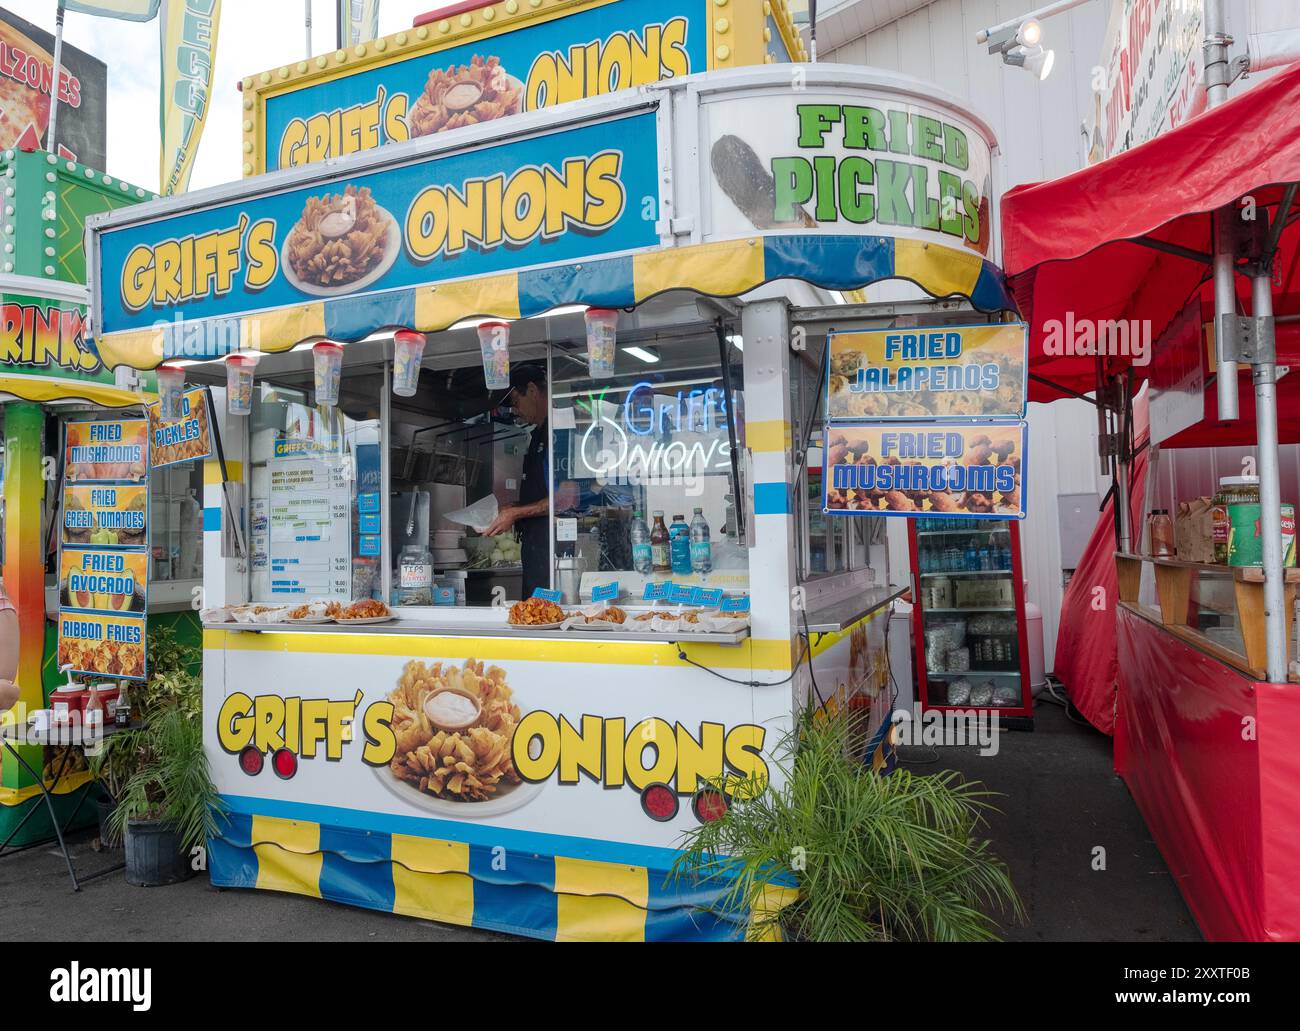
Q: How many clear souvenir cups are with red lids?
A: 6